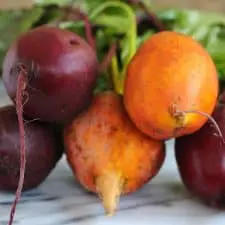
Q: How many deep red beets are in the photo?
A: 3